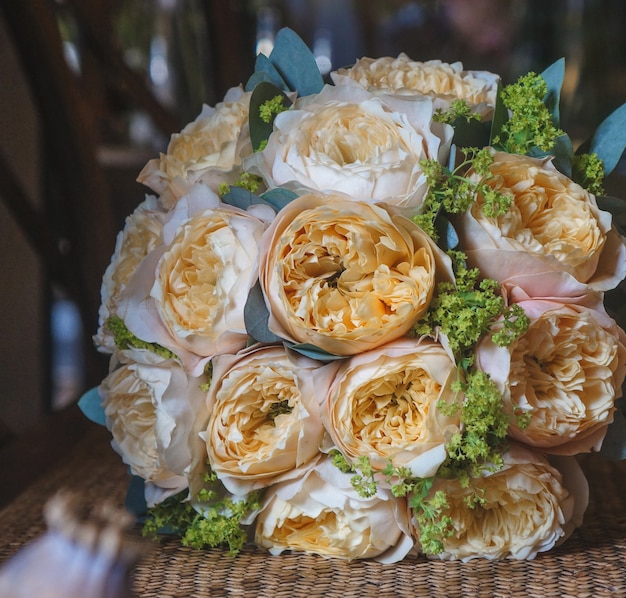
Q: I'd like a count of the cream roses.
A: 13